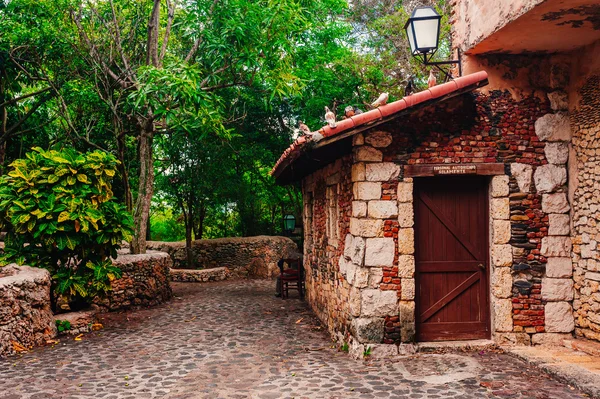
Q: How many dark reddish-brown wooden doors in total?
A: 1